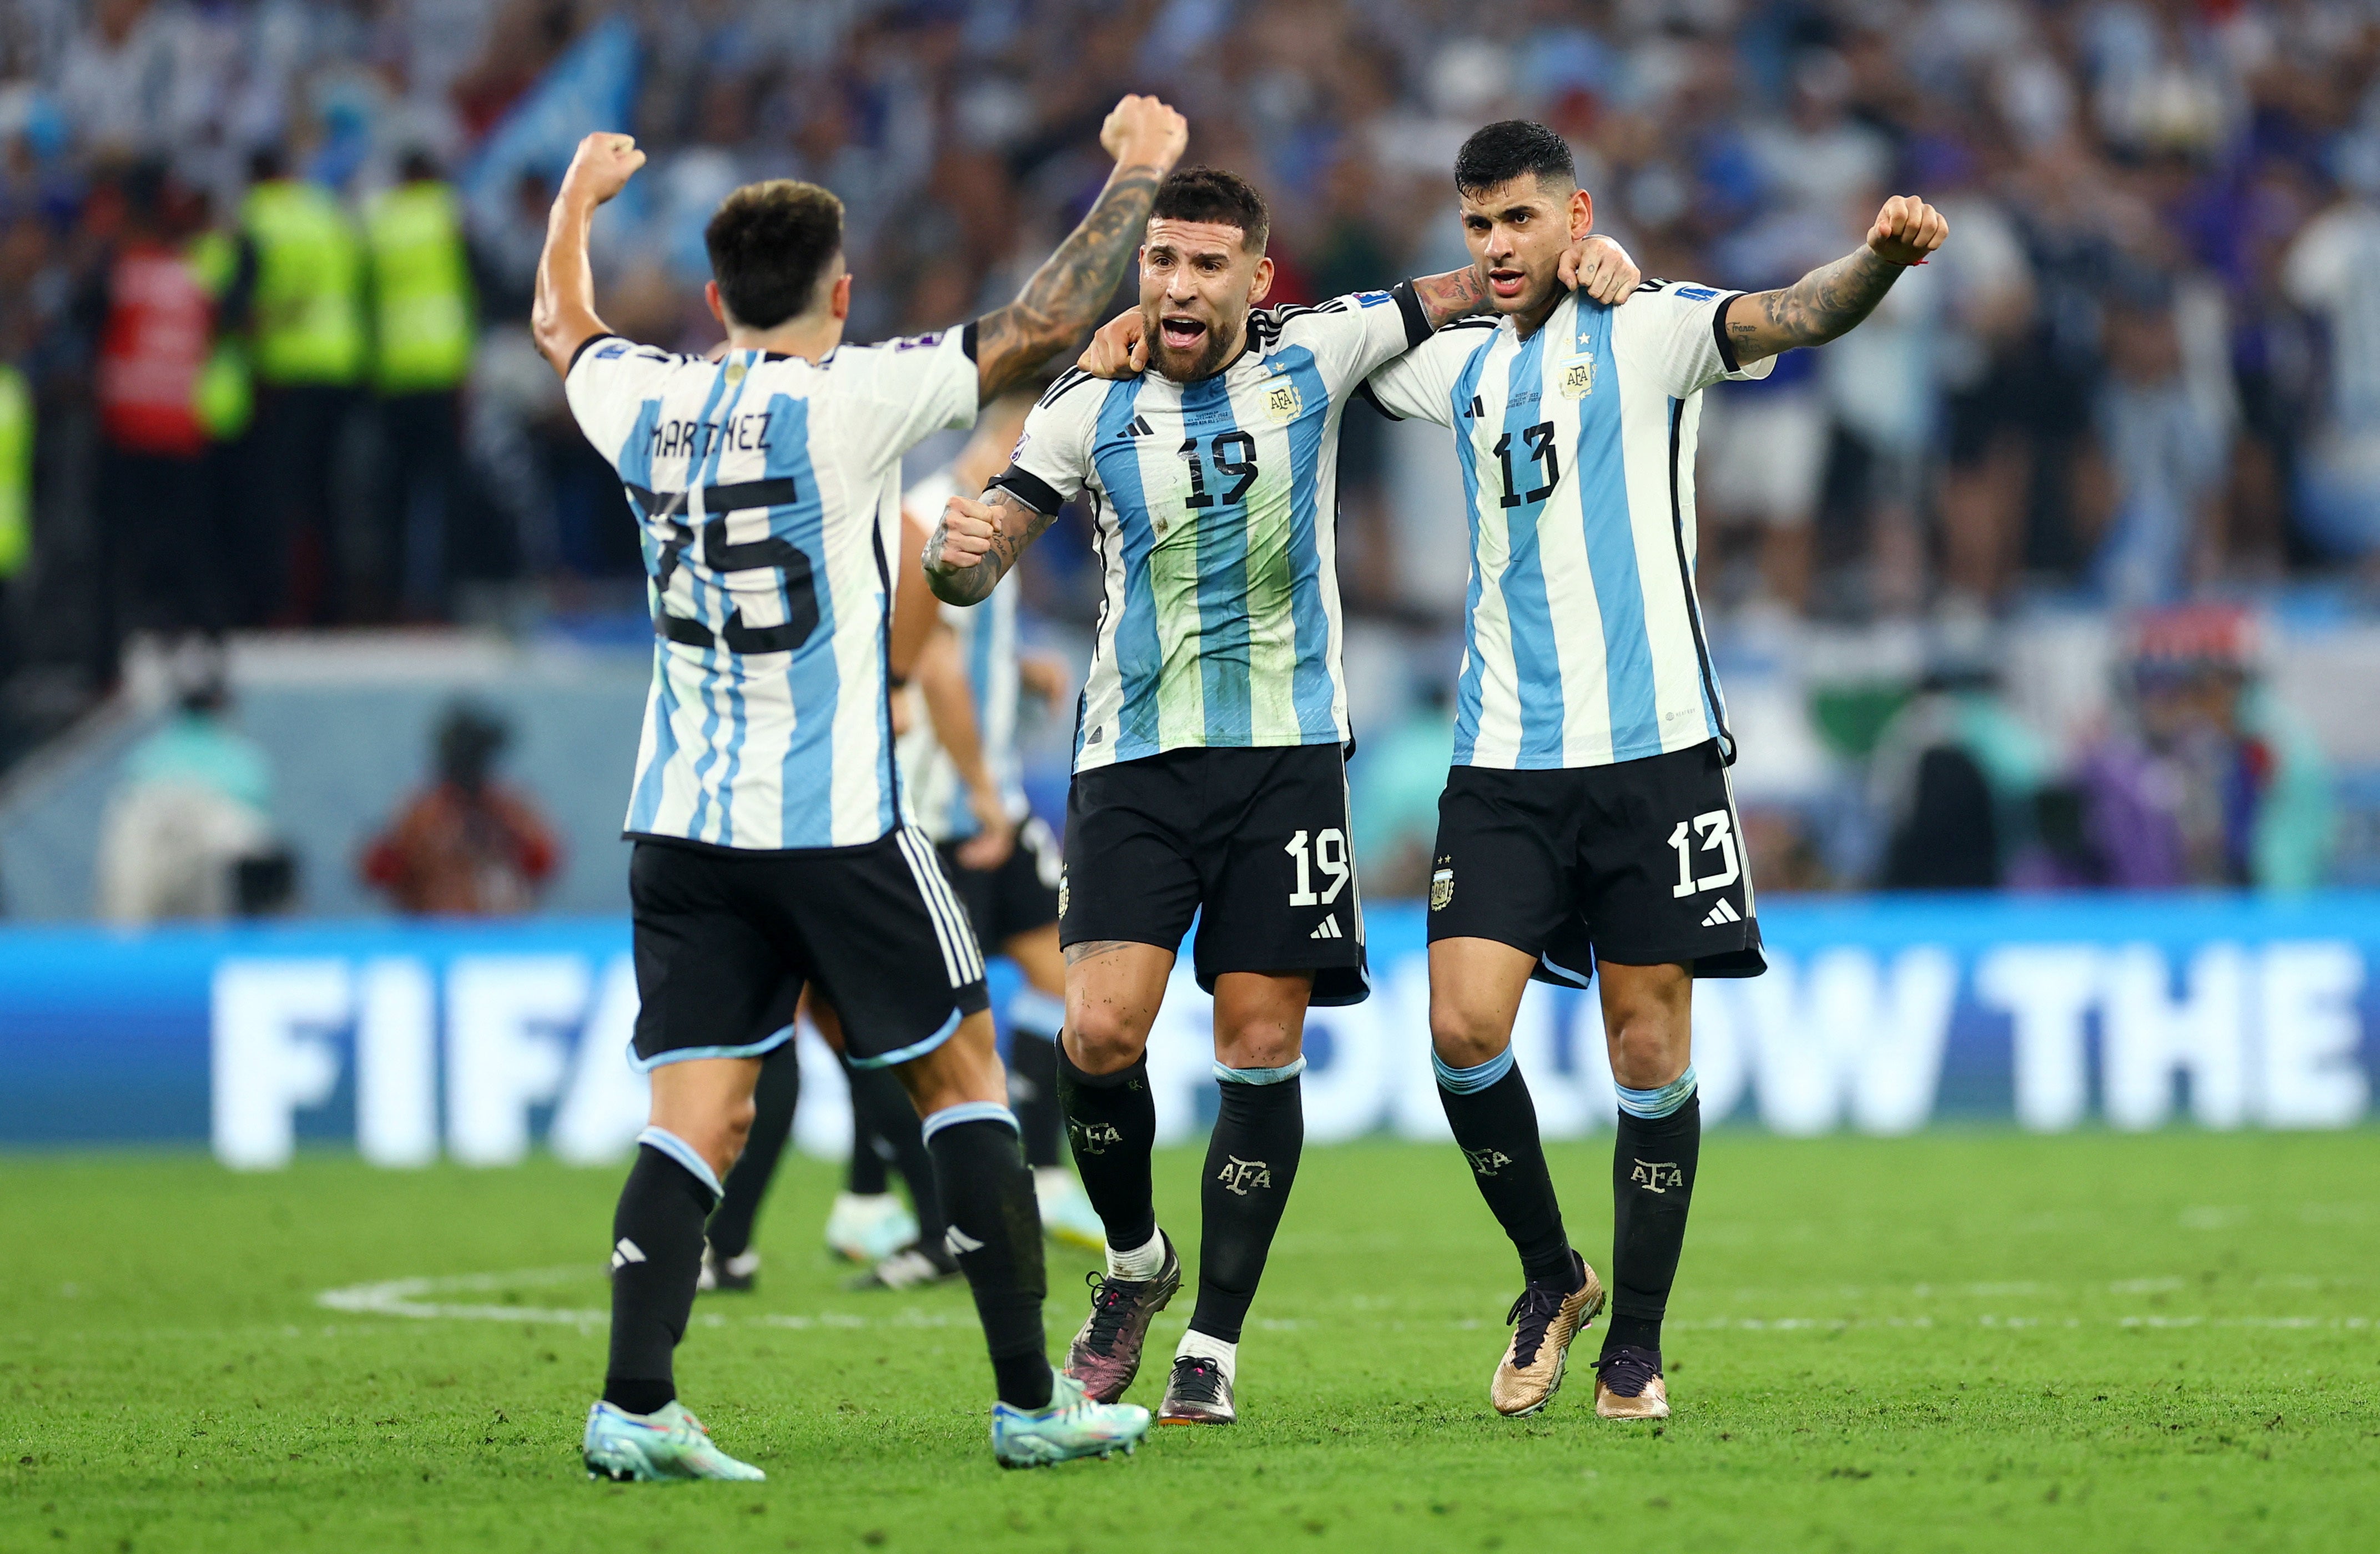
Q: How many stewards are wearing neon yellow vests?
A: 4